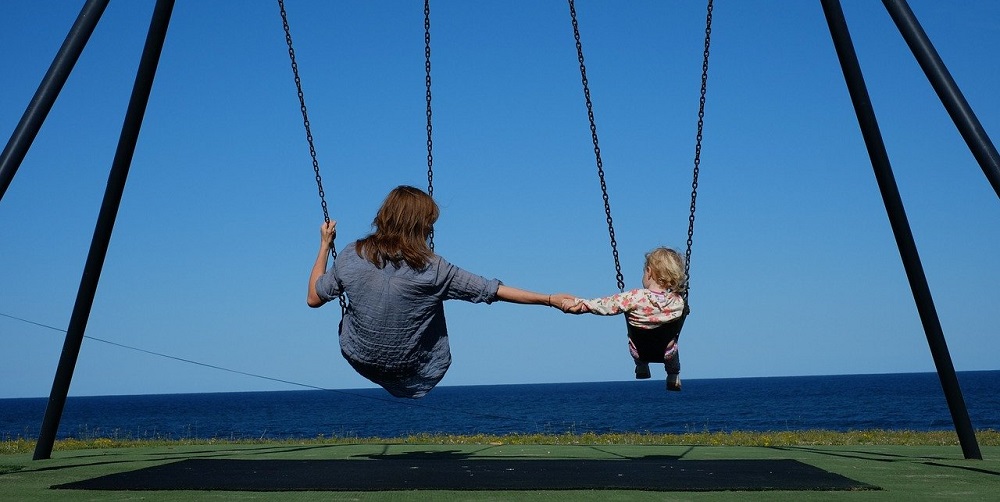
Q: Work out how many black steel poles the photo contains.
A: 4